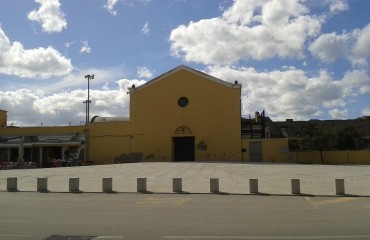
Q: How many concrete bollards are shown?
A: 10